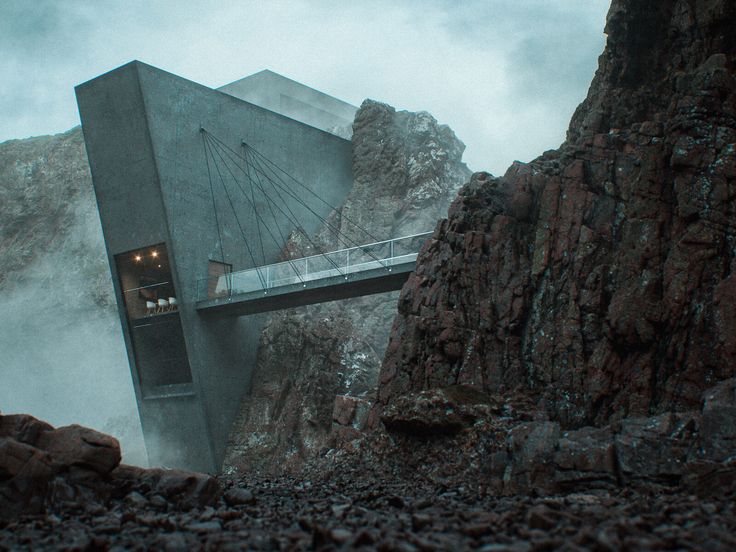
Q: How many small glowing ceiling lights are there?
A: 3